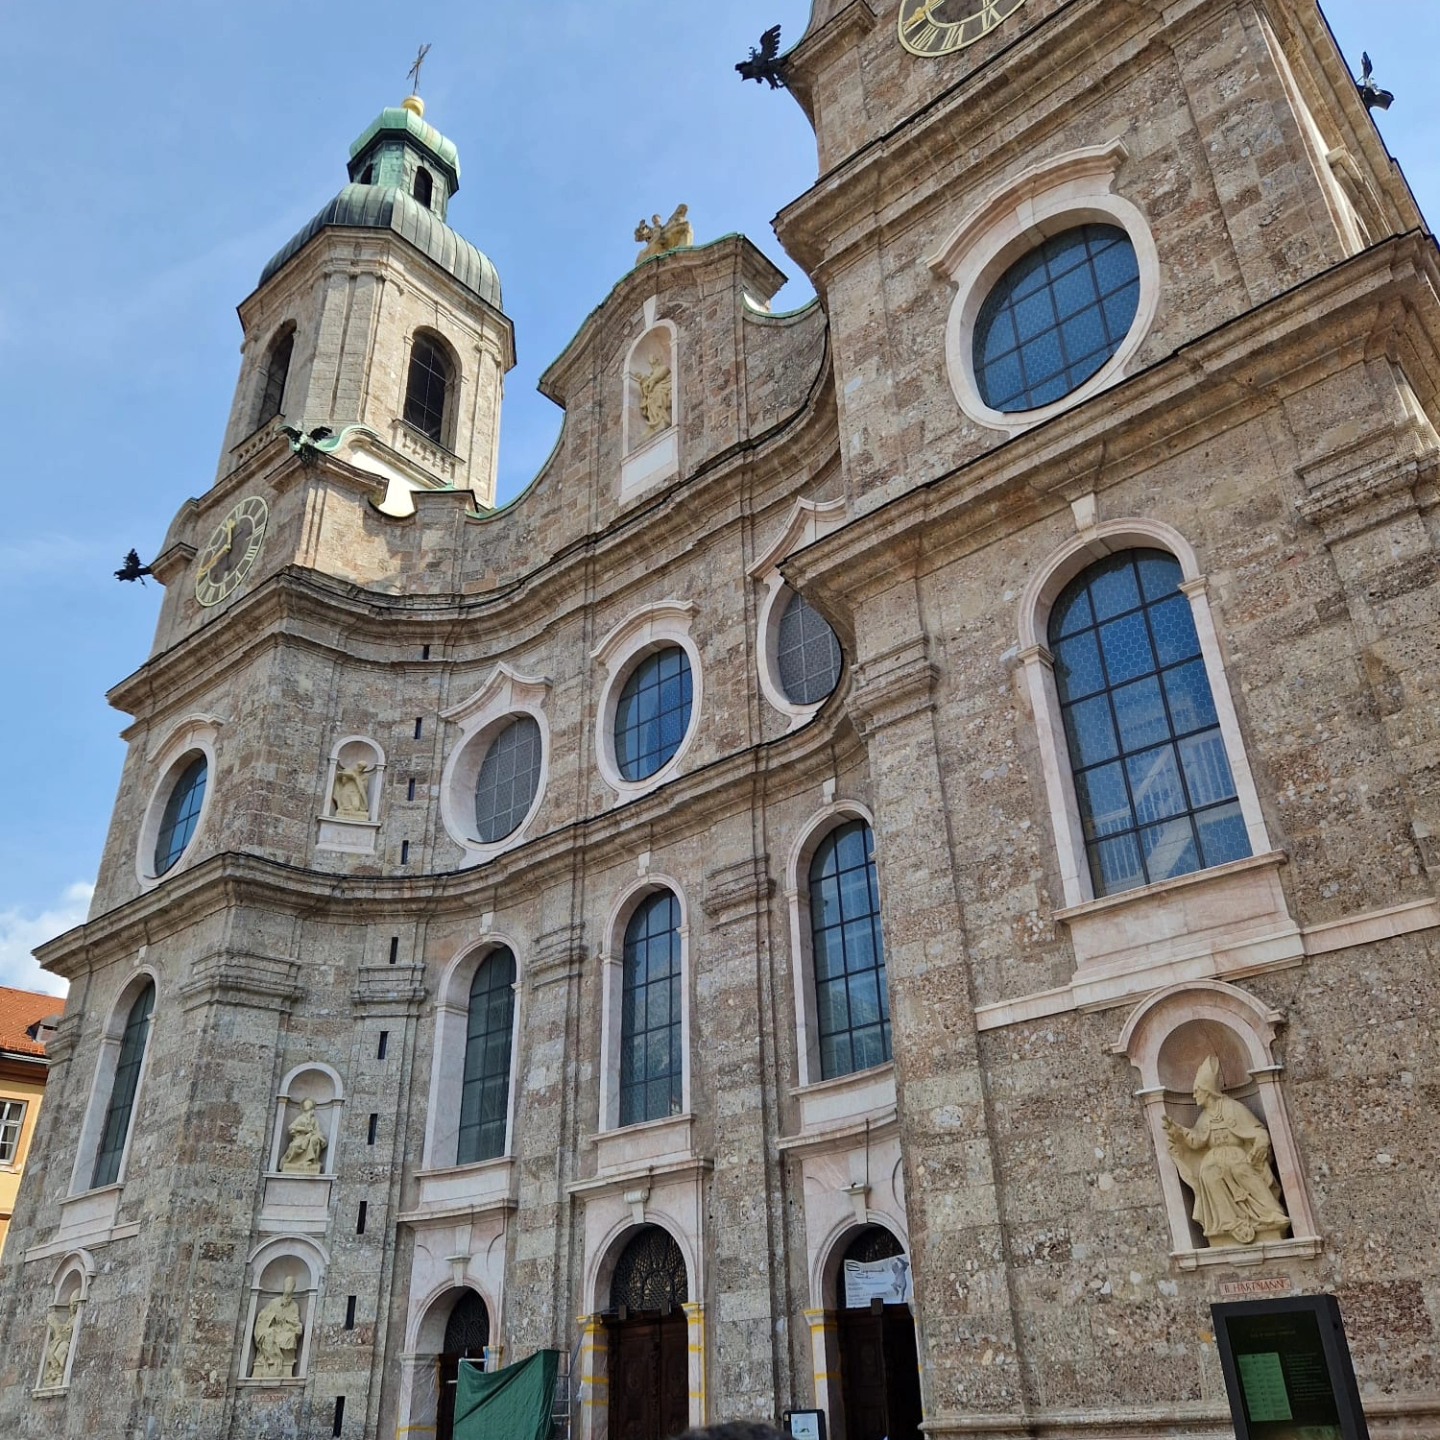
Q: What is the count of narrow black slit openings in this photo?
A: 10